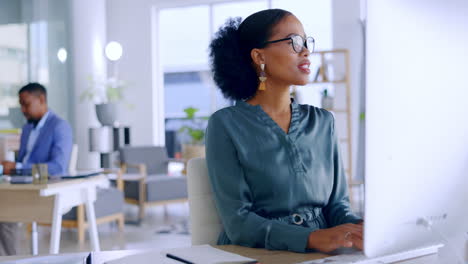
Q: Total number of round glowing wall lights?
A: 2